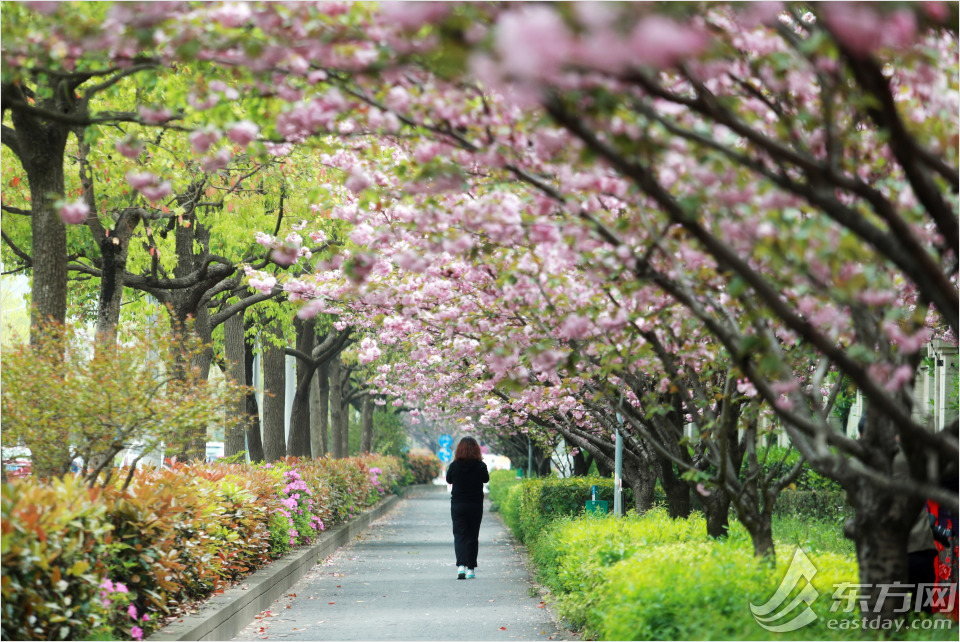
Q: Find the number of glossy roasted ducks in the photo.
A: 0